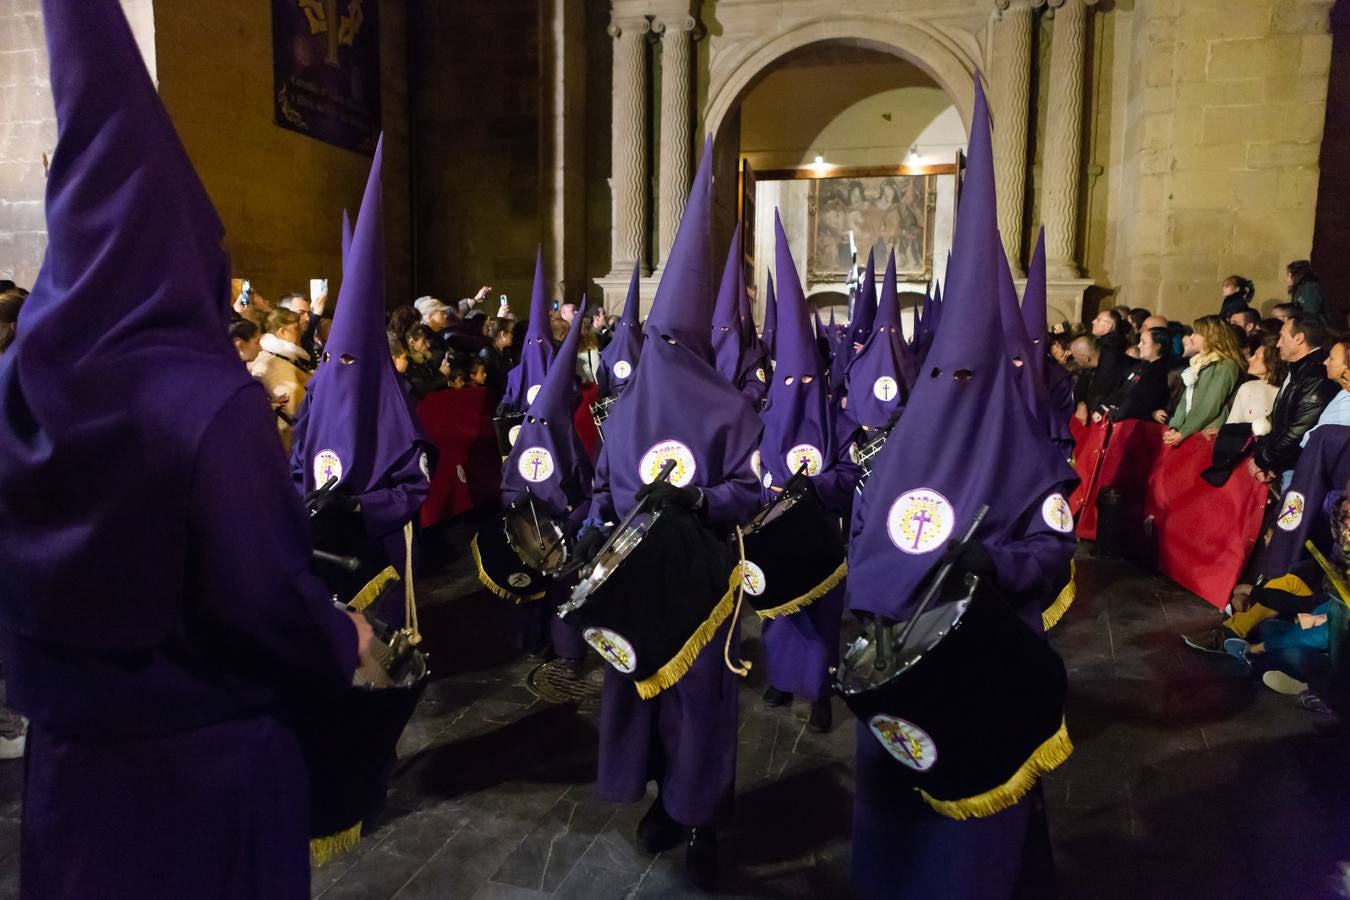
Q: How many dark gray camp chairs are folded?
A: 0